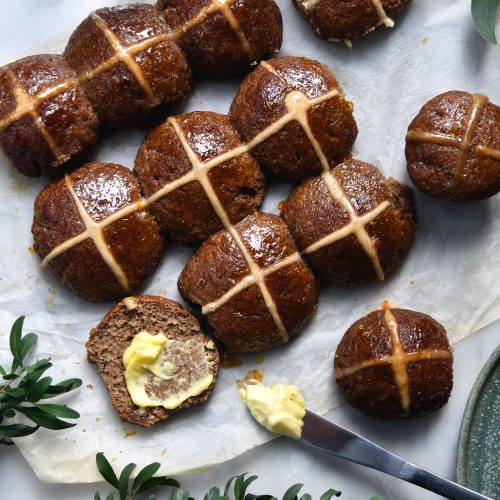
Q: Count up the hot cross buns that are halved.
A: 1